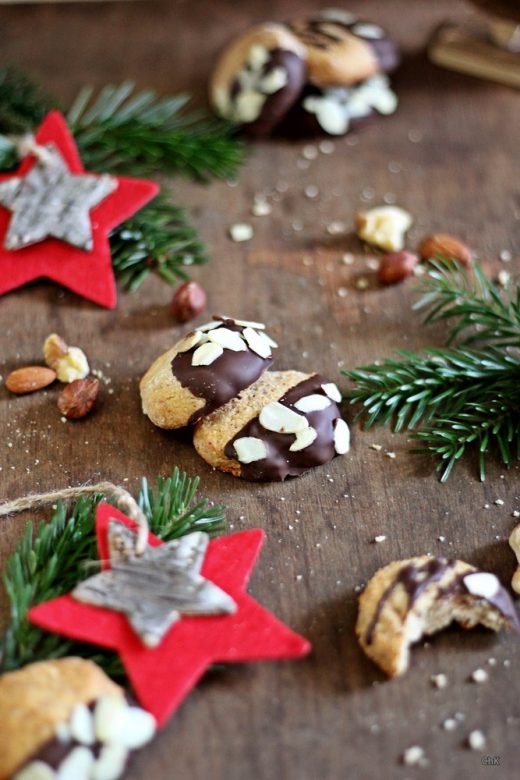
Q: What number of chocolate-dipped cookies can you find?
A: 7